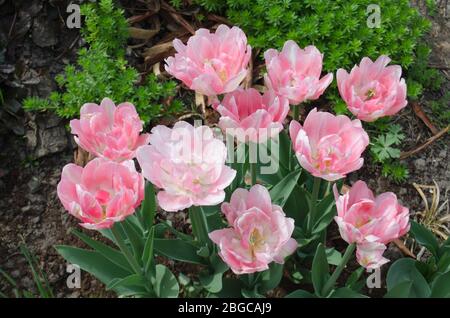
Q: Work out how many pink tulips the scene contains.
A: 10